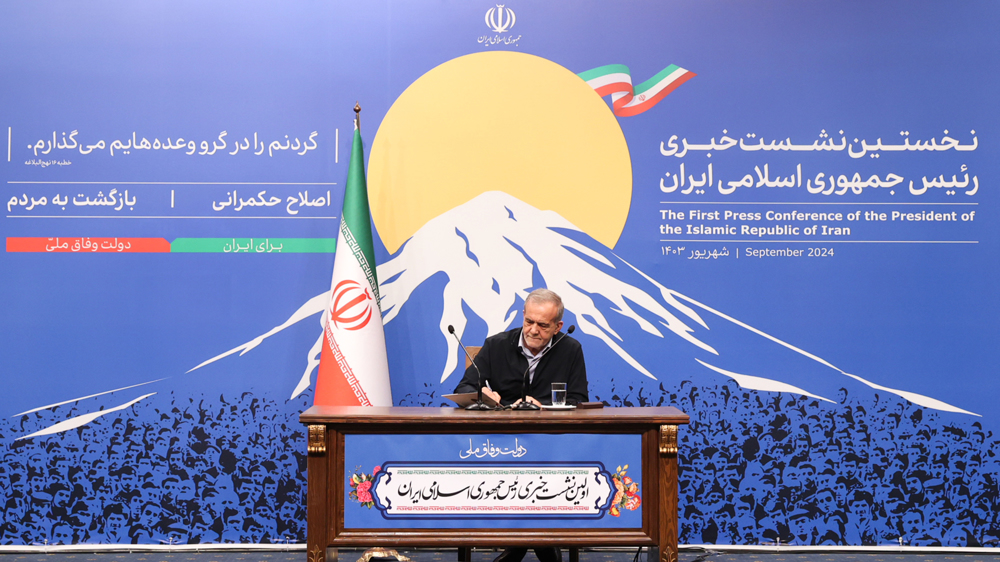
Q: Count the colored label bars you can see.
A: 2